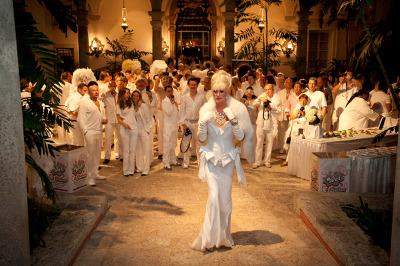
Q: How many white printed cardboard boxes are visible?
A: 2